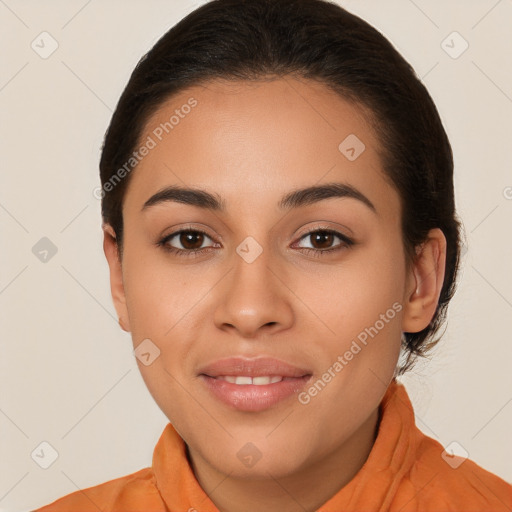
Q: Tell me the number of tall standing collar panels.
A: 2